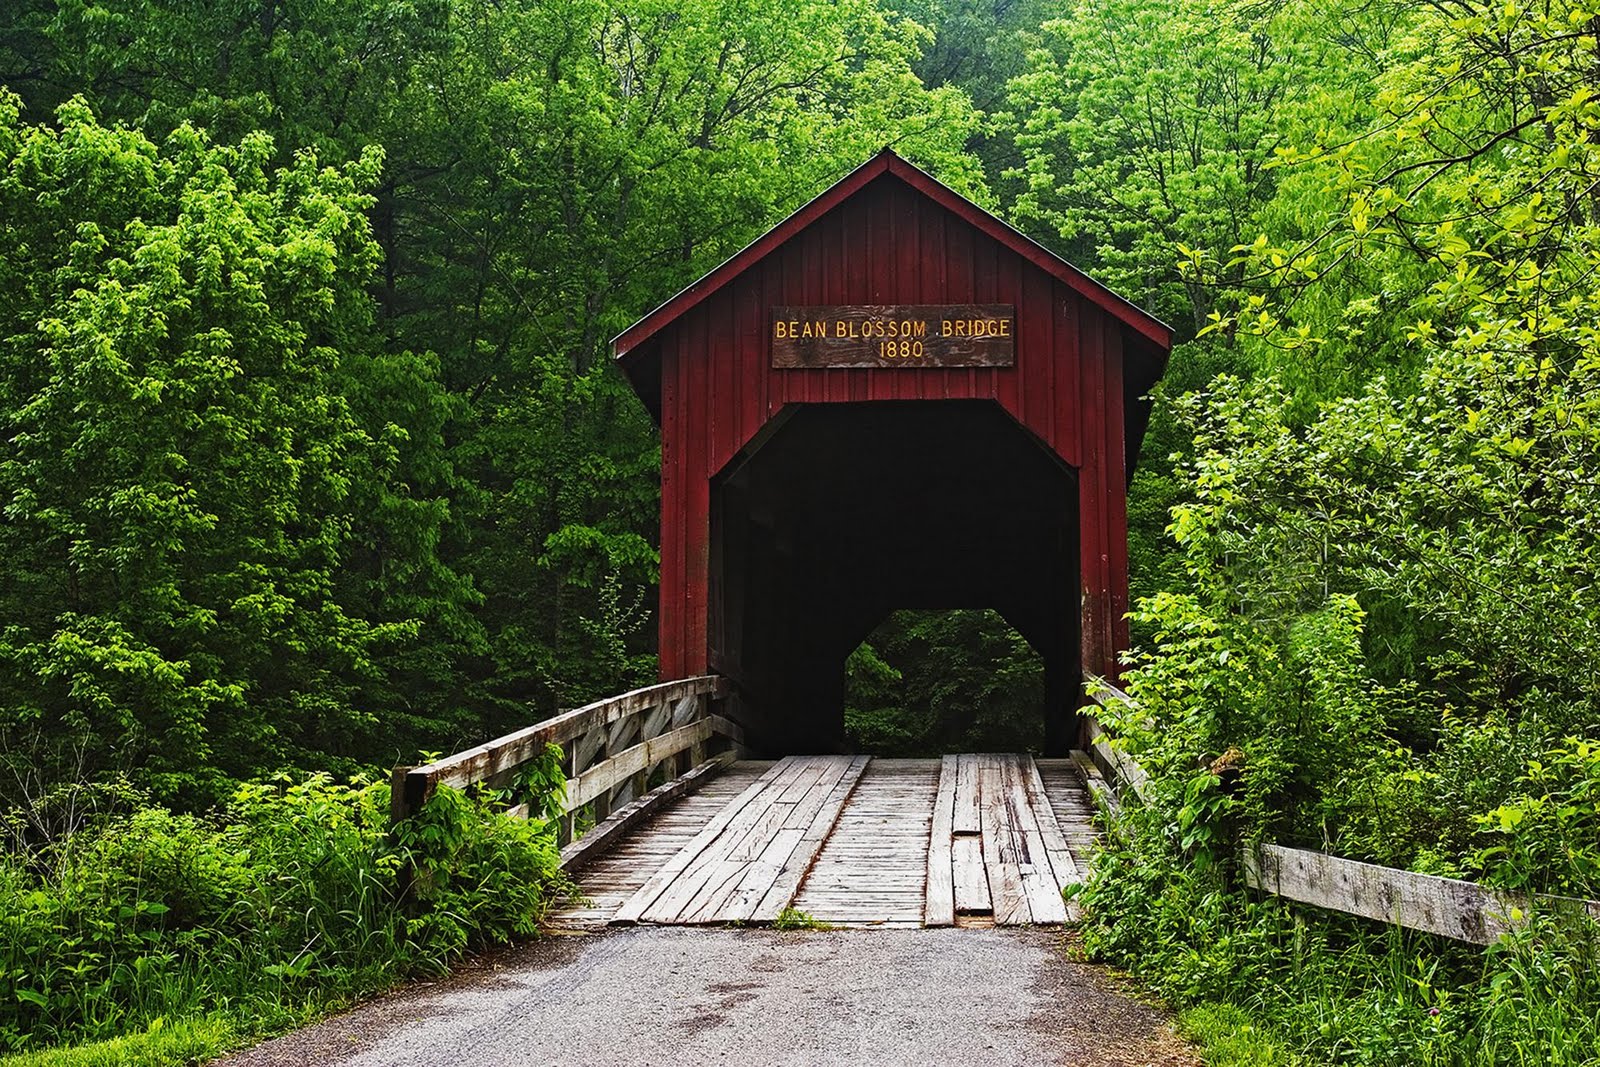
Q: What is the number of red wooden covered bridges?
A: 1